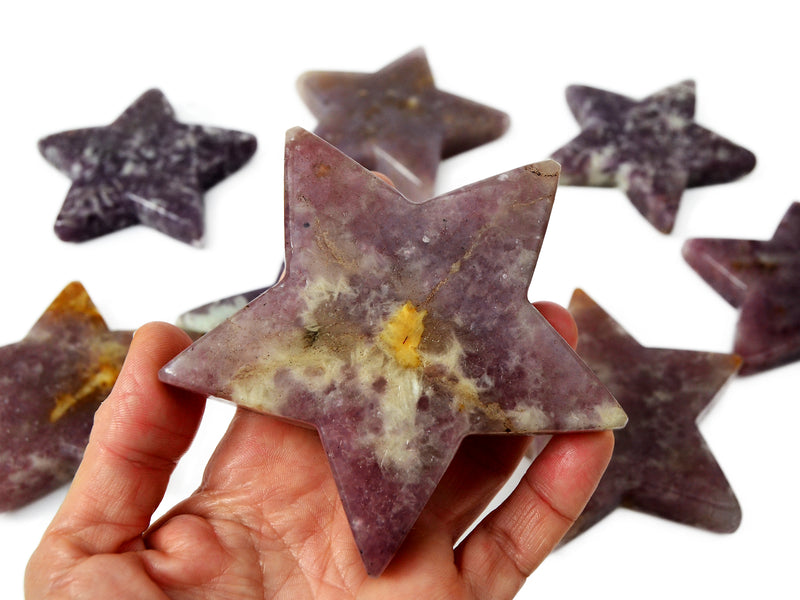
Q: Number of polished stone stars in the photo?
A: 8